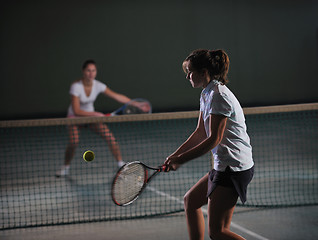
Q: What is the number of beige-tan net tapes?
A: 1